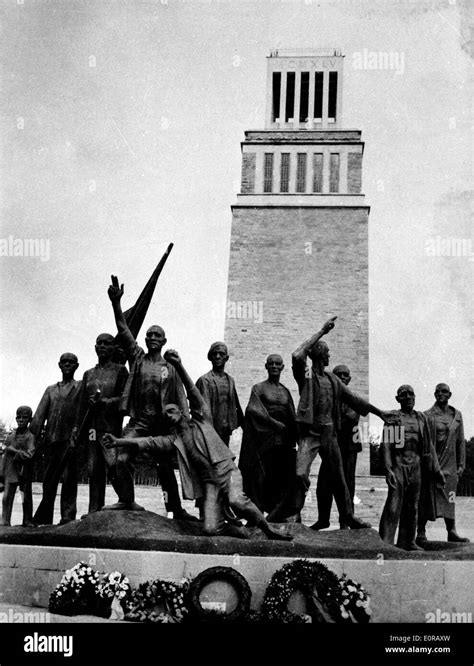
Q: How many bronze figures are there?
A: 11